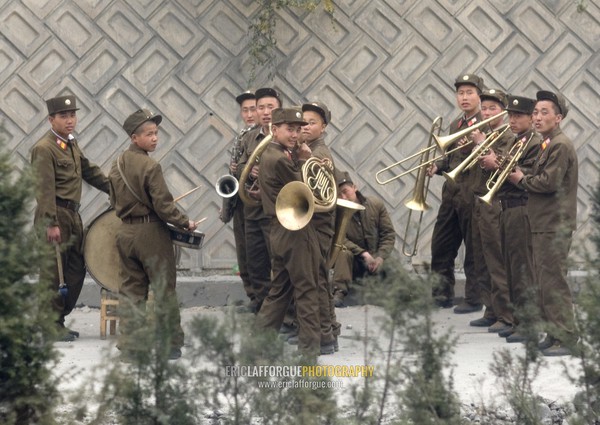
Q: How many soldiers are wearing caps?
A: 11